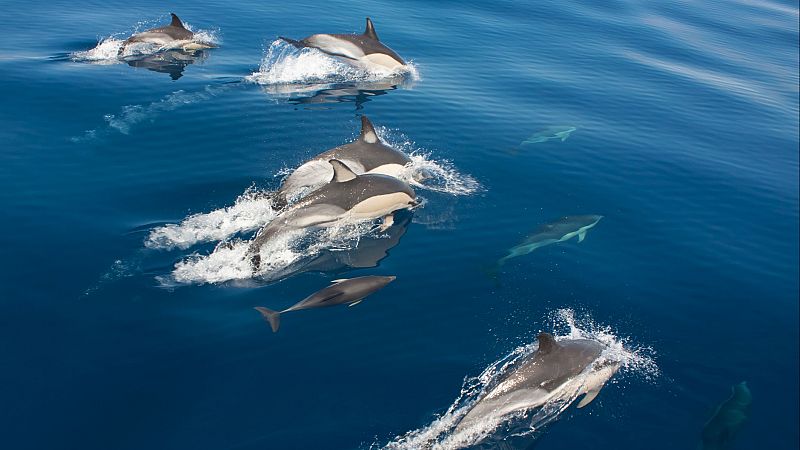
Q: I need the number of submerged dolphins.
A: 4